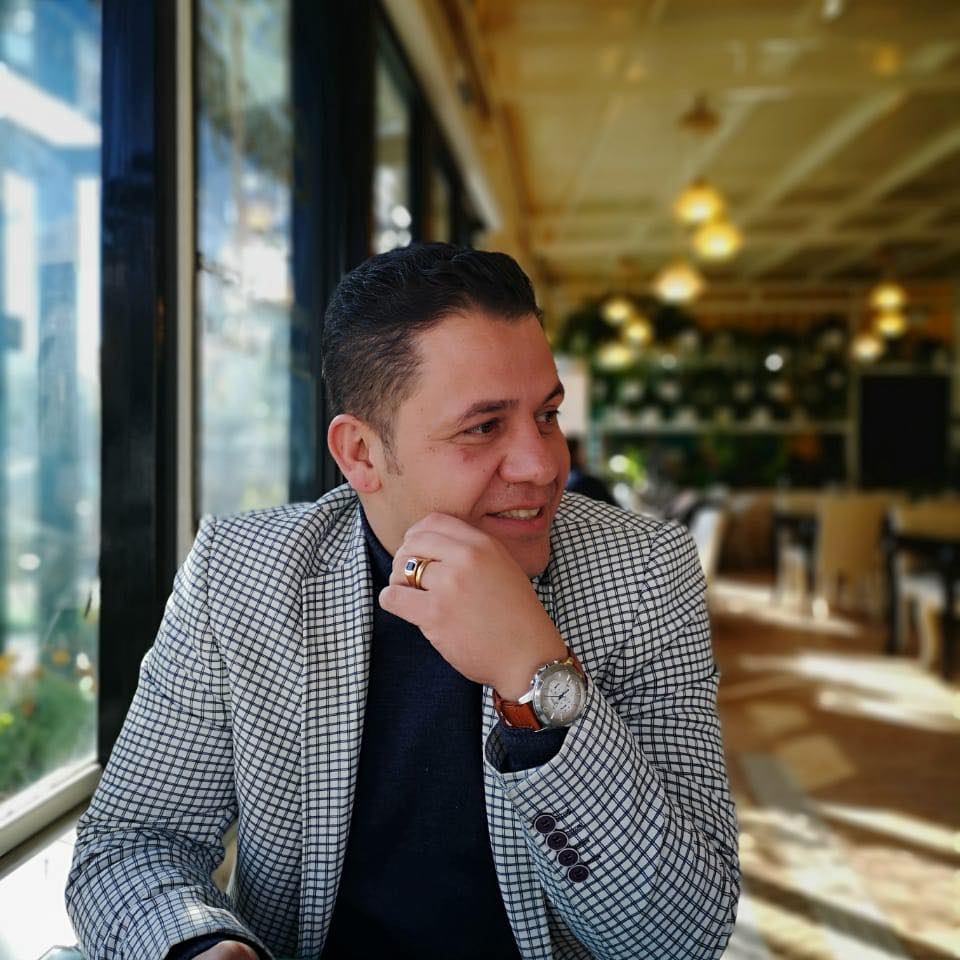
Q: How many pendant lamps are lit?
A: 9